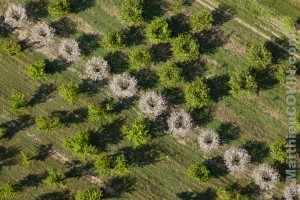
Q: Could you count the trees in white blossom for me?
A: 11